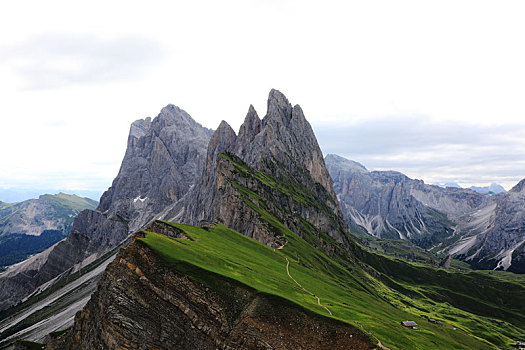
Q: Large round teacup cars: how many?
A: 0